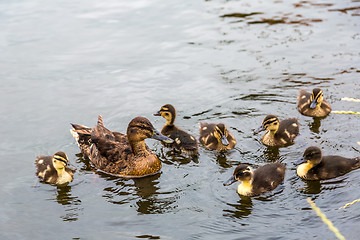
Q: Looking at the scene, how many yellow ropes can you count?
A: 4